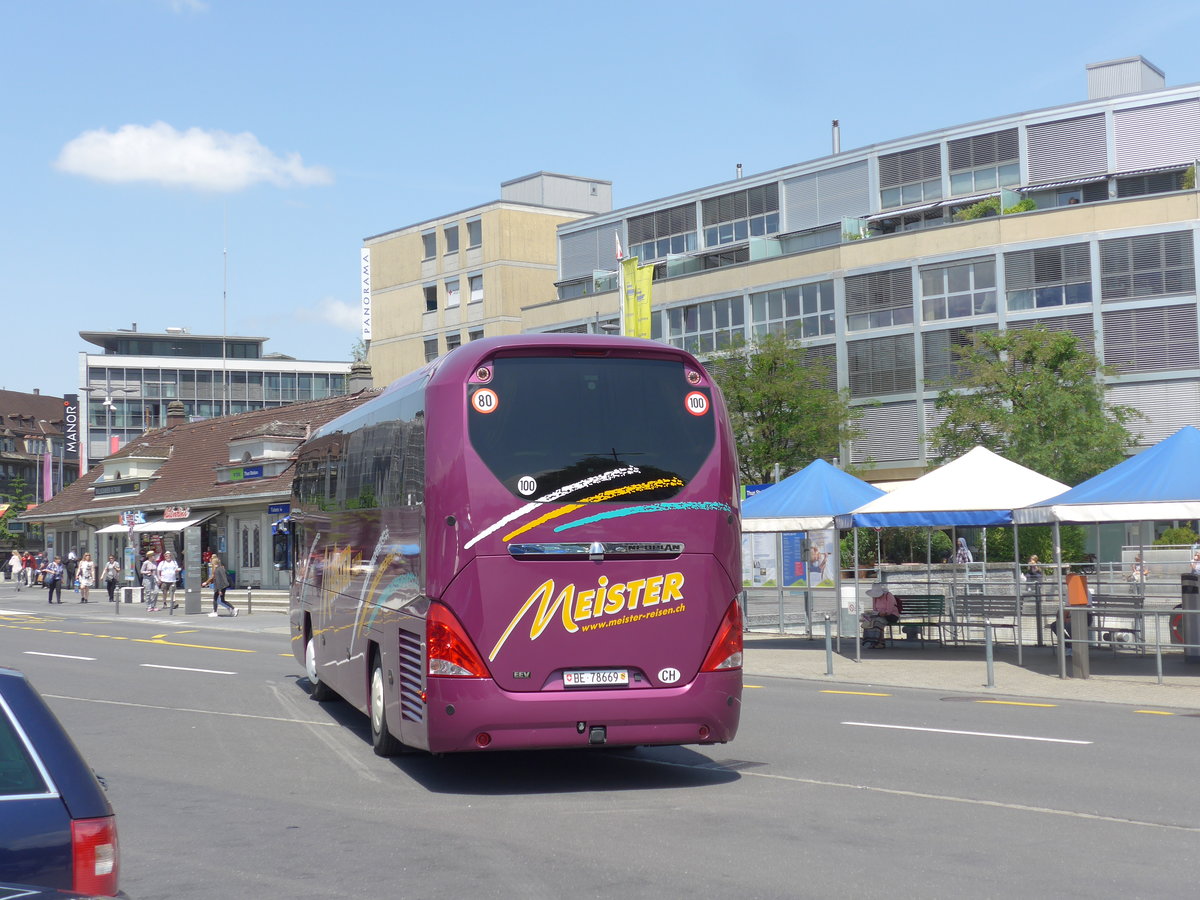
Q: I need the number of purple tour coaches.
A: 1